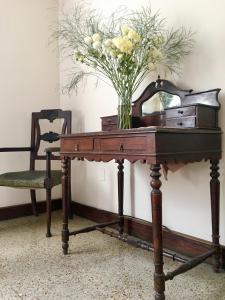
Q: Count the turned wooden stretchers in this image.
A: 3